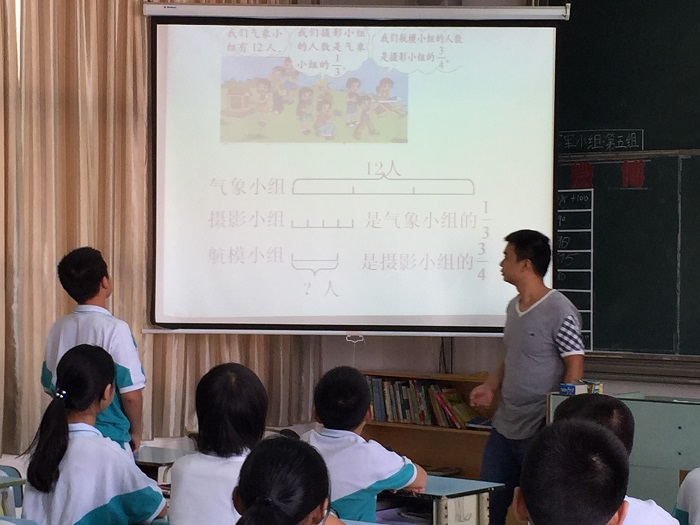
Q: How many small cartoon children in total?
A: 9